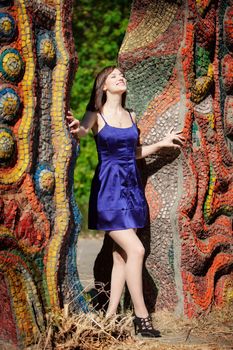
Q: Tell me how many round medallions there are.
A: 6